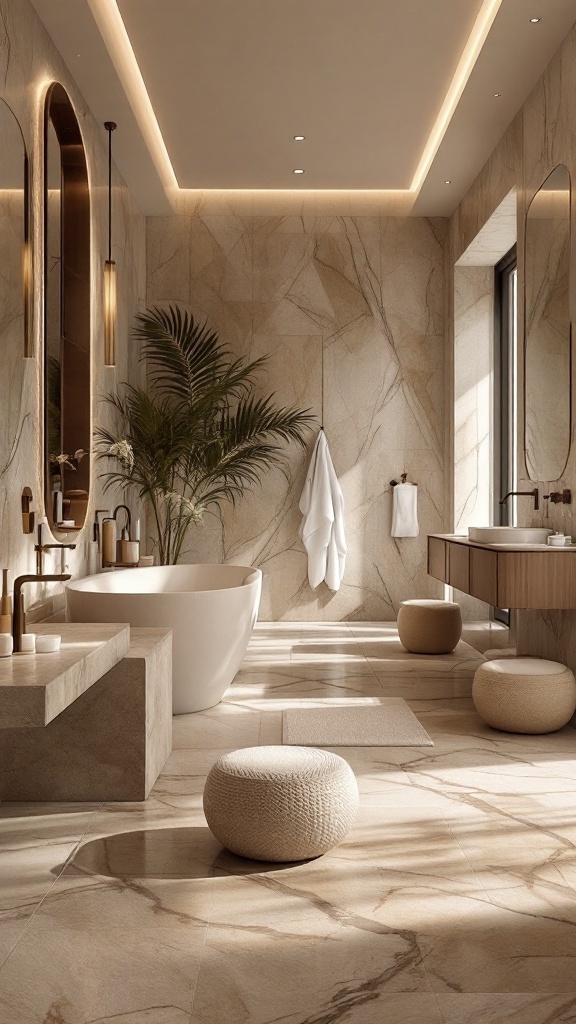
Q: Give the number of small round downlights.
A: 5